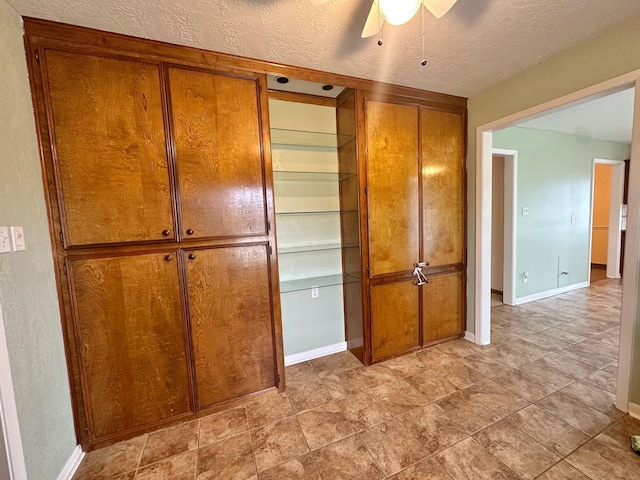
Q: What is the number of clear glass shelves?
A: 5